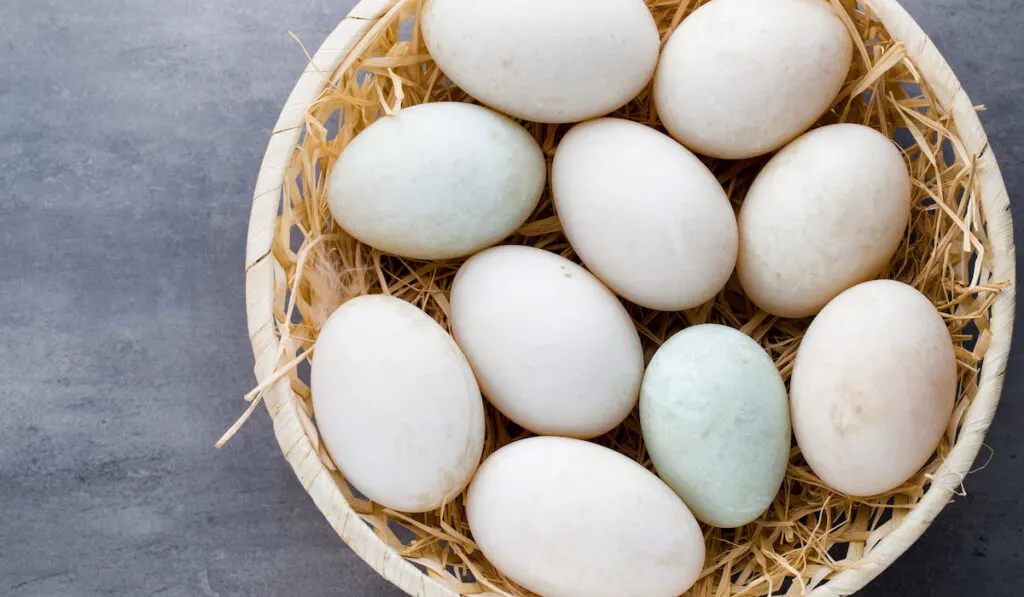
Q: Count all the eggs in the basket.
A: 10